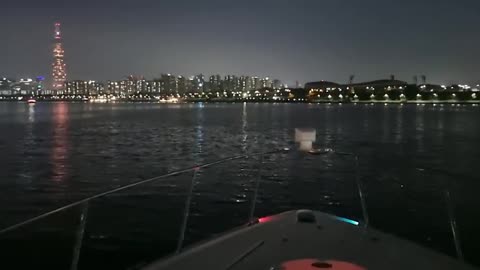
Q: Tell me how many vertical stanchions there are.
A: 5